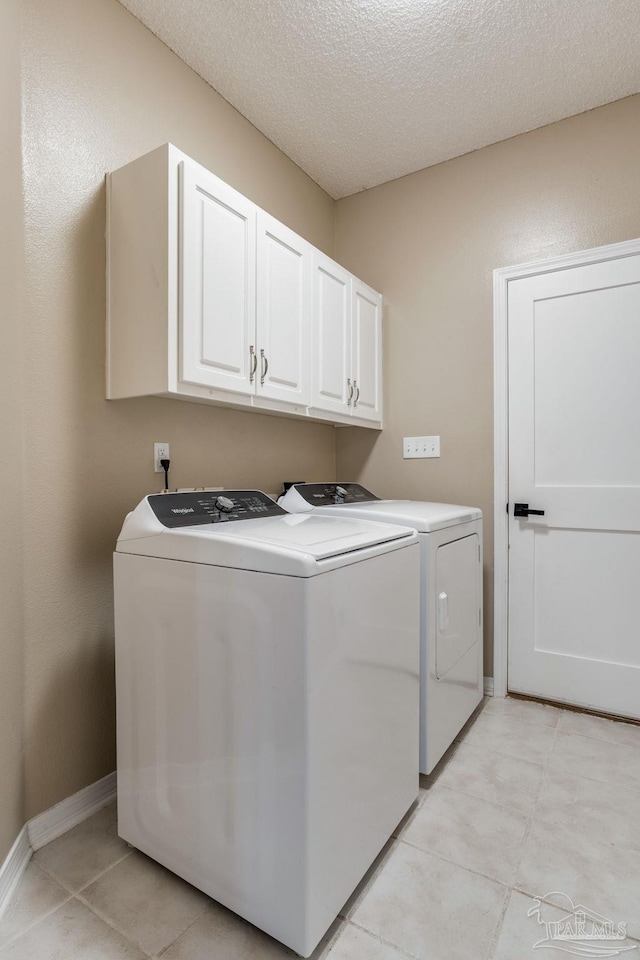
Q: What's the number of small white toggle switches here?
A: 4